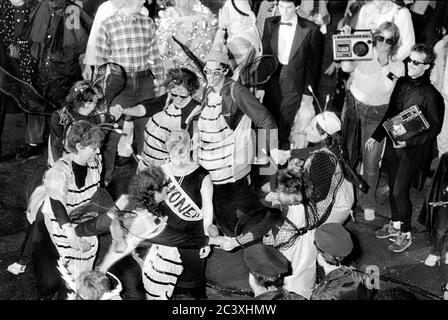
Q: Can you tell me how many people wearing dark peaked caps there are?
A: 2